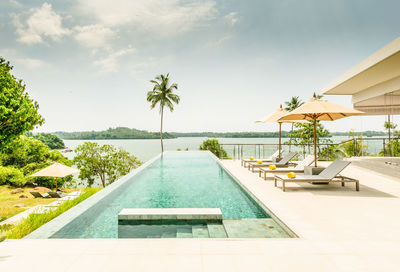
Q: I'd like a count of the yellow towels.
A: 4